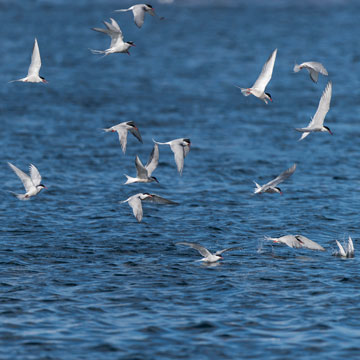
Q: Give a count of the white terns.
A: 15